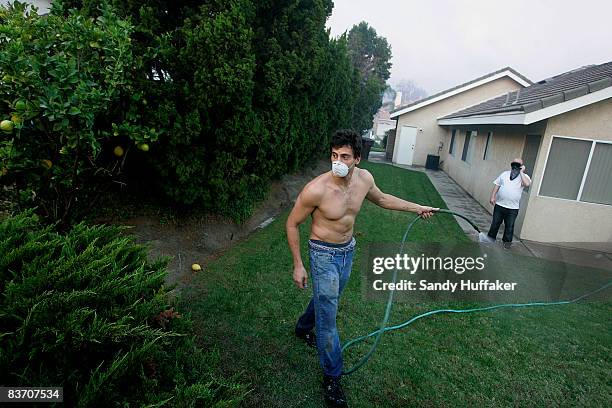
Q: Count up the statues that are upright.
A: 0